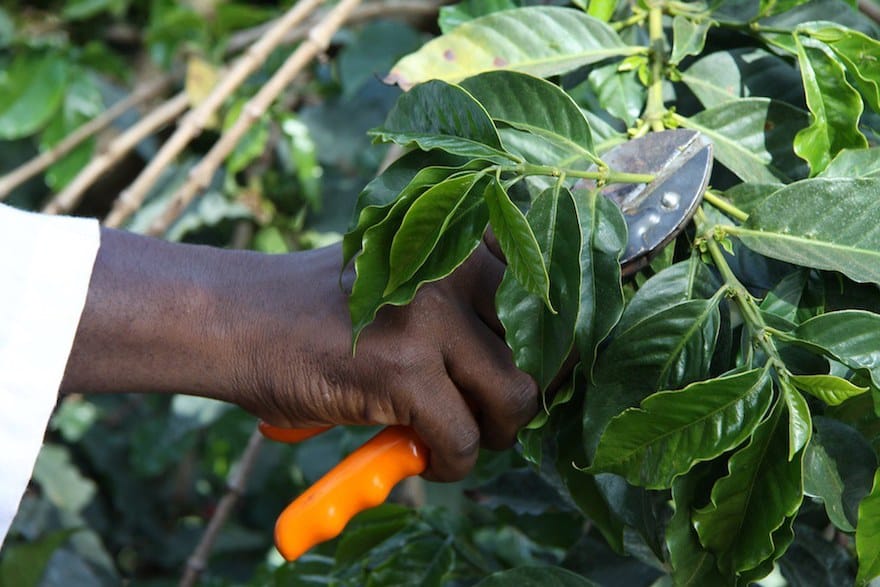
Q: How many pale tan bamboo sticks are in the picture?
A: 4